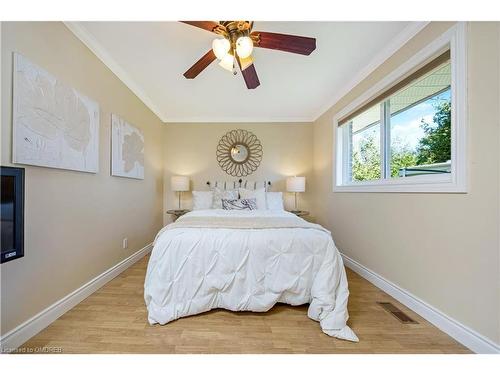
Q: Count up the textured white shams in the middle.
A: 2